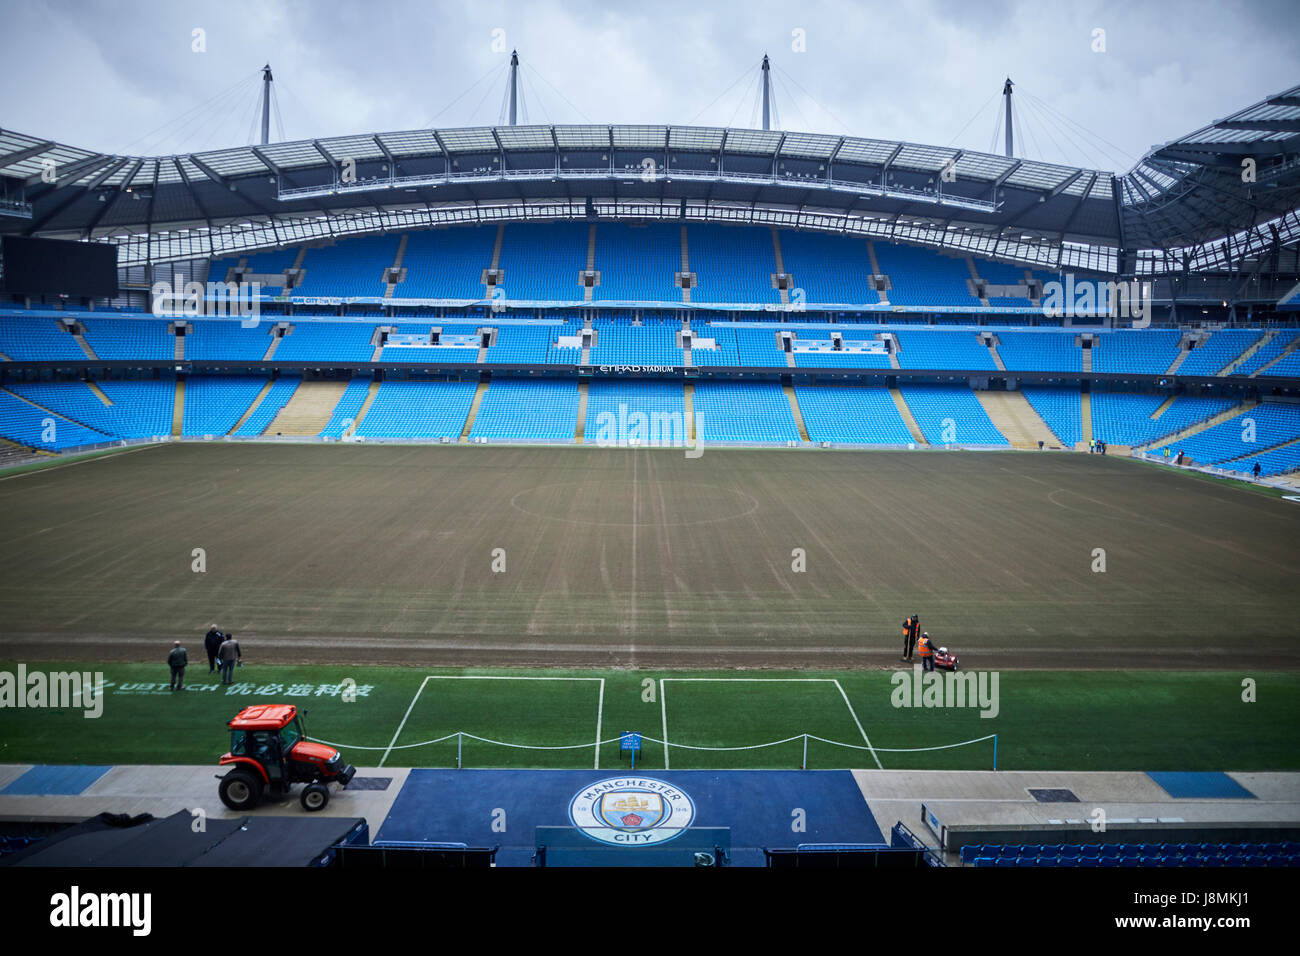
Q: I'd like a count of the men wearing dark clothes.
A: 3